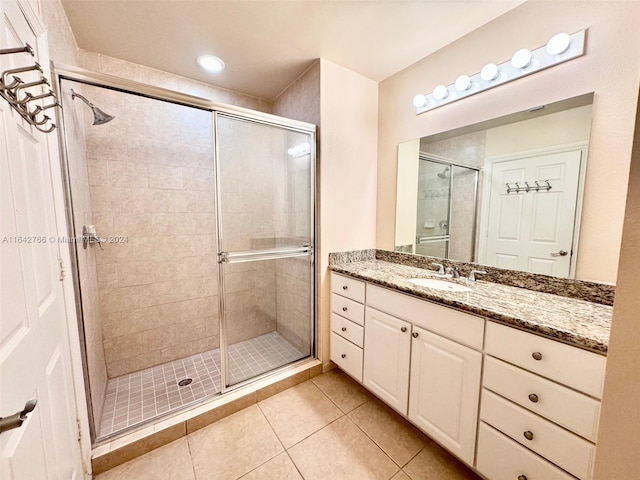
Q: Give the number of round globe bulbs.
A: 6